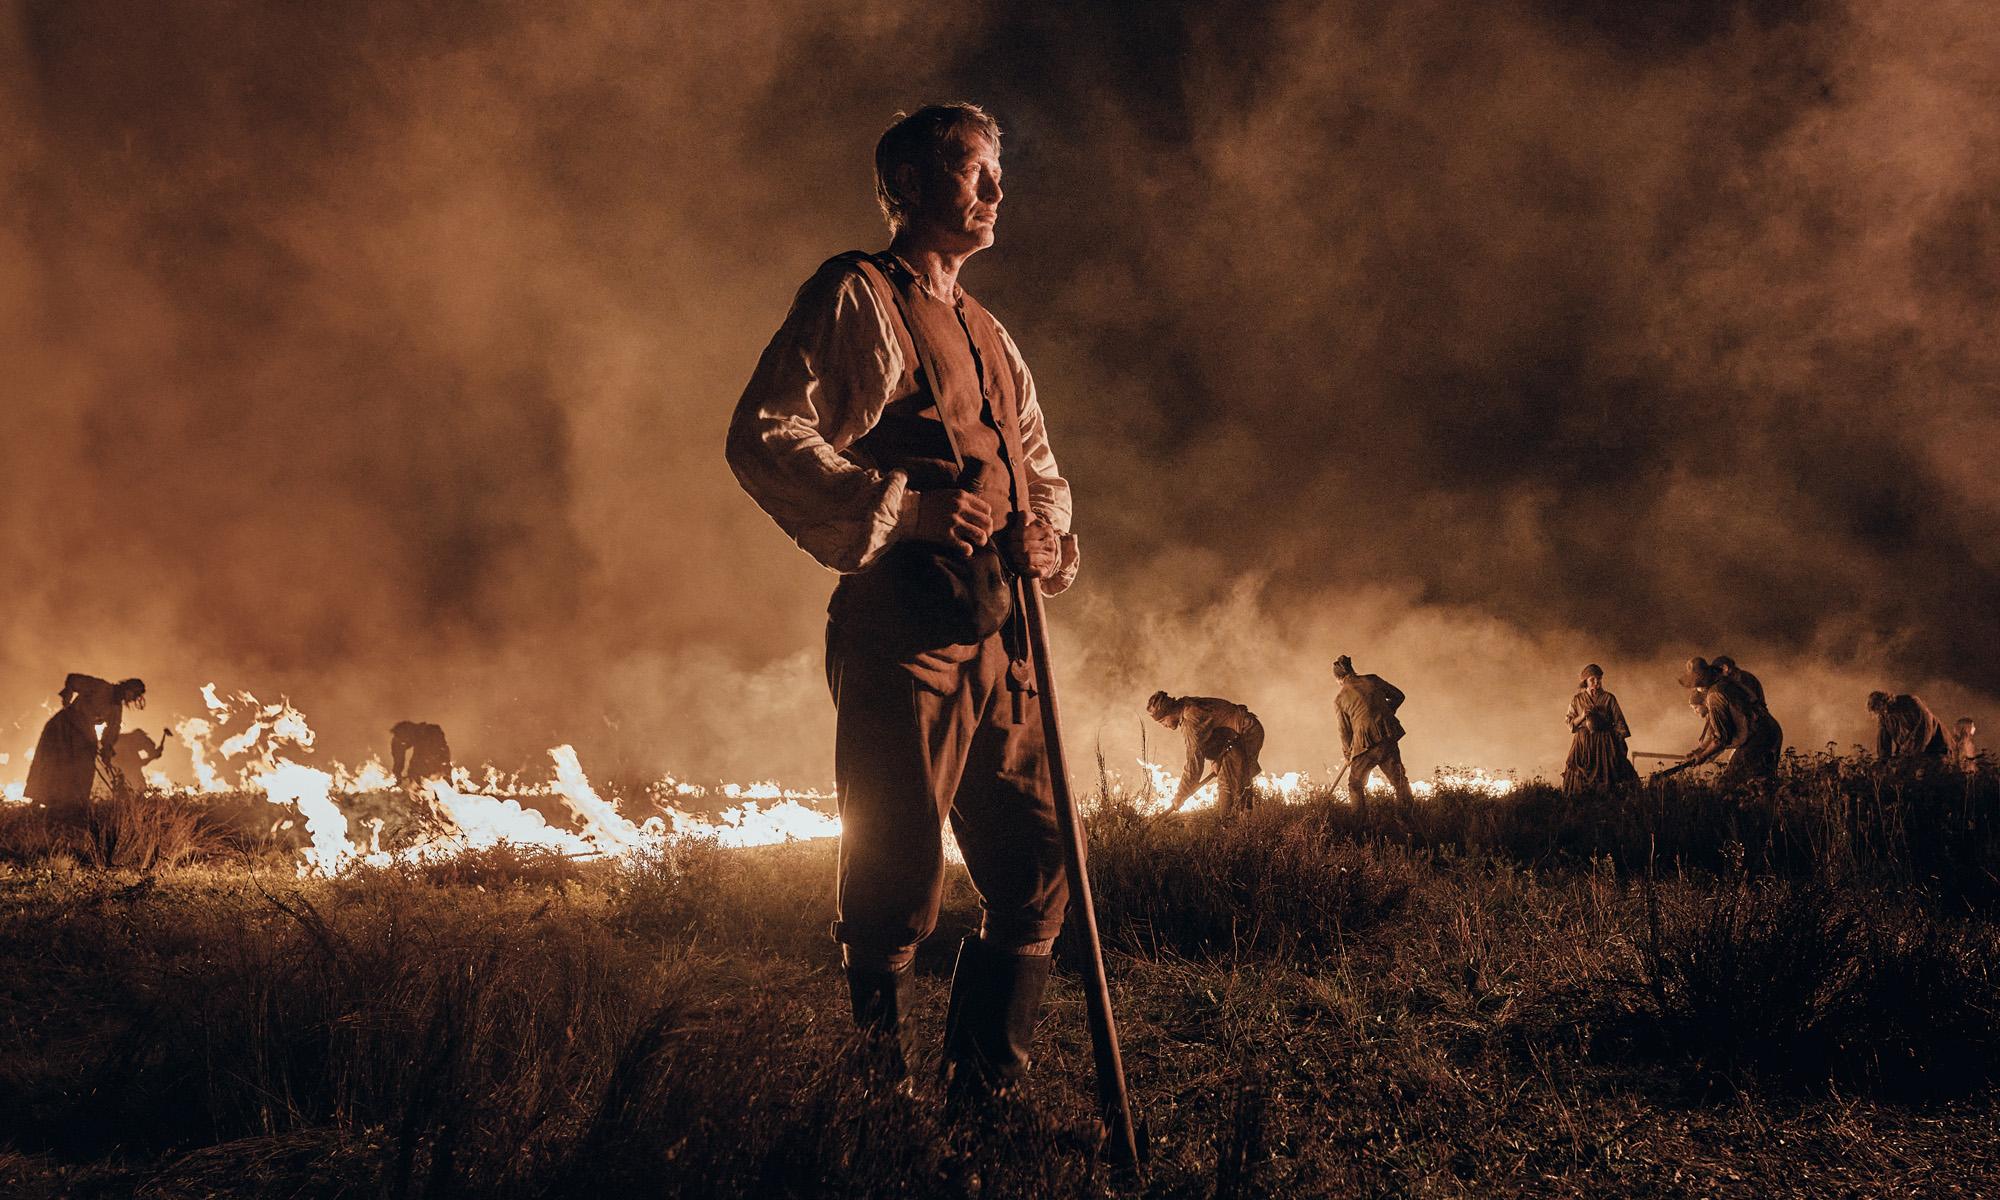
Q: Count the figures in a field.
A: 12